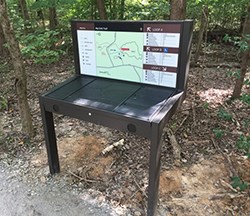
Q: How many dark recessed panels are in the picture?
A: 3